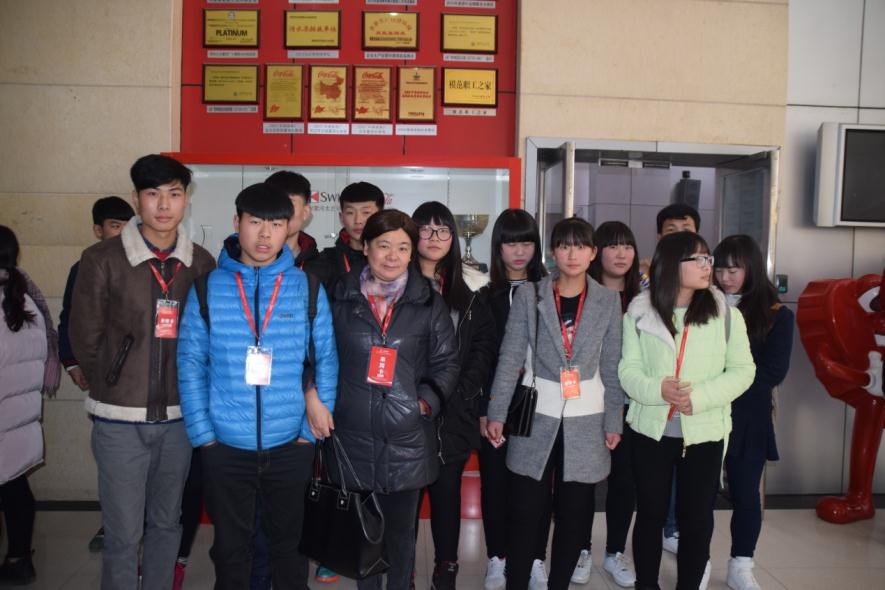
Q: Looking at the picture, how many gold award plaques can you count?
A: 10